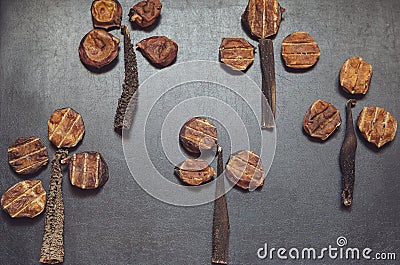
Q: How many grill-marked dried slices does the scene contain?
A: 13